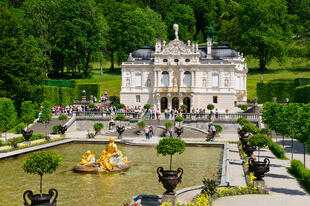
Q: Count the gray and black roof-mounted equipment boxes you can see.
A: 0